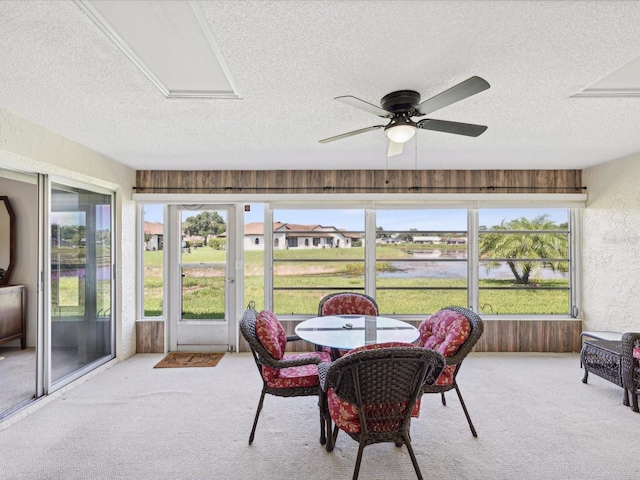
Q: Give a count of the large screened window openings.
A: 3